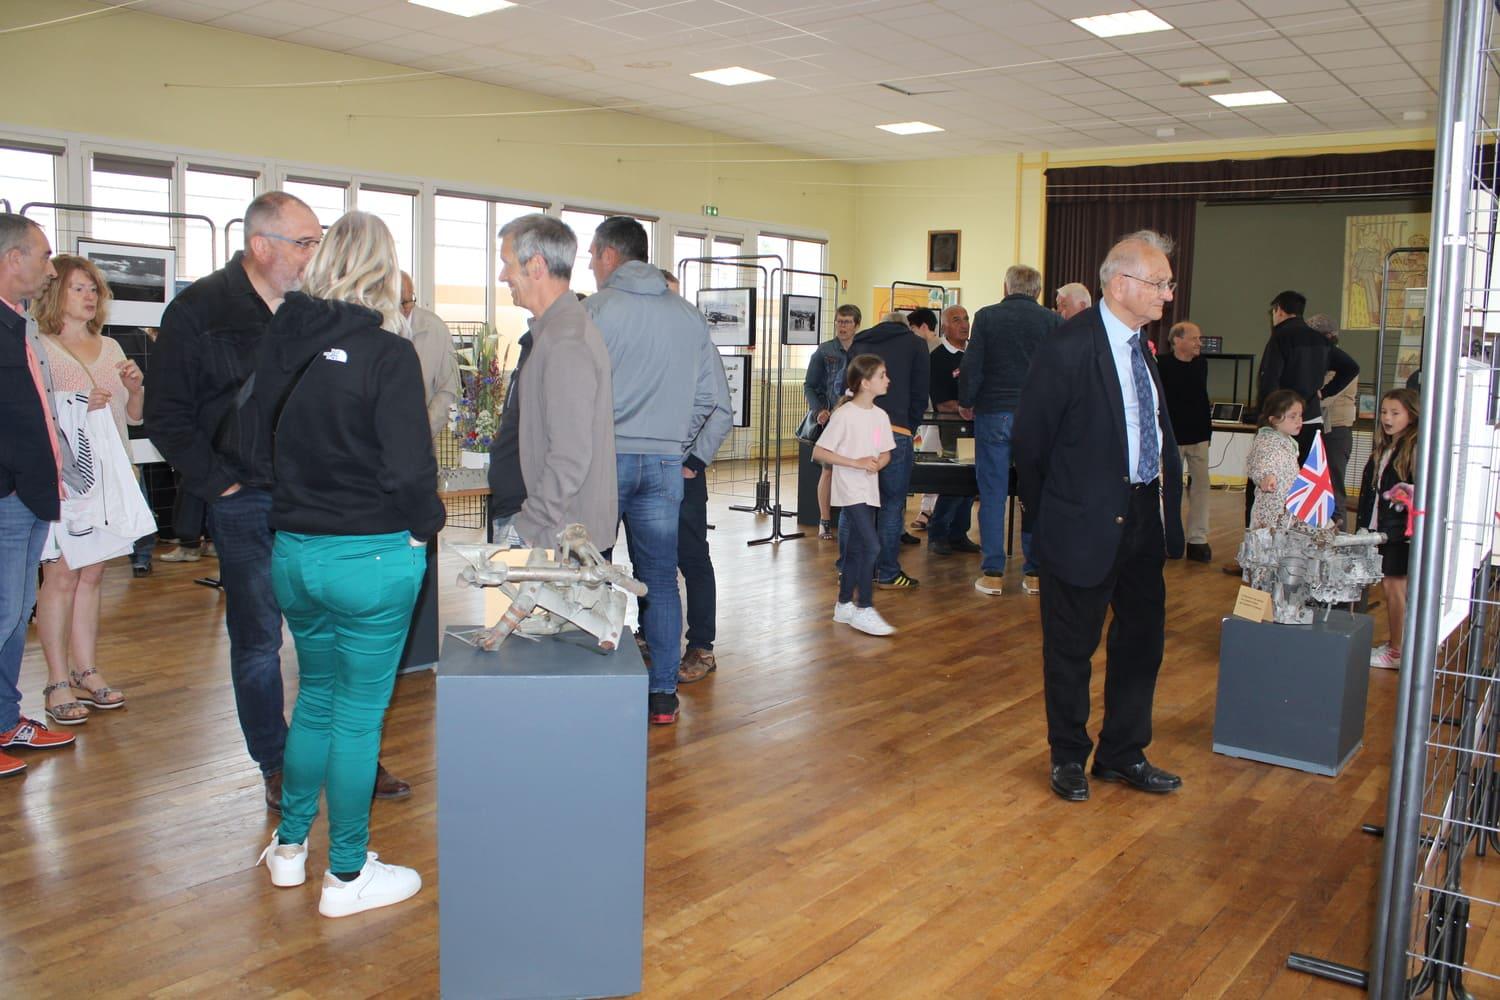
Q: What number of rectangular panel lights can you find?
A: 5